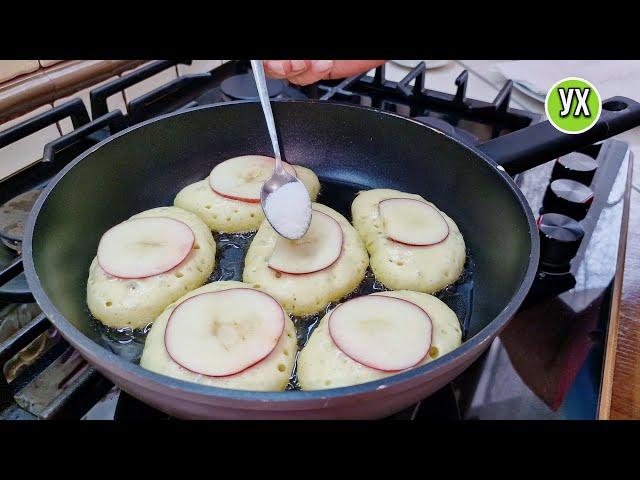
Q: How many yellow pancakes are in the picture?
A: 6